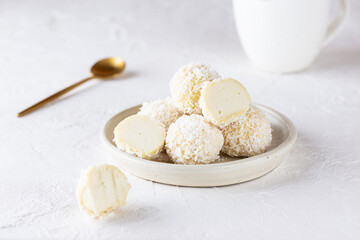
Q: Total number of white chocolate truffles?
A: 7